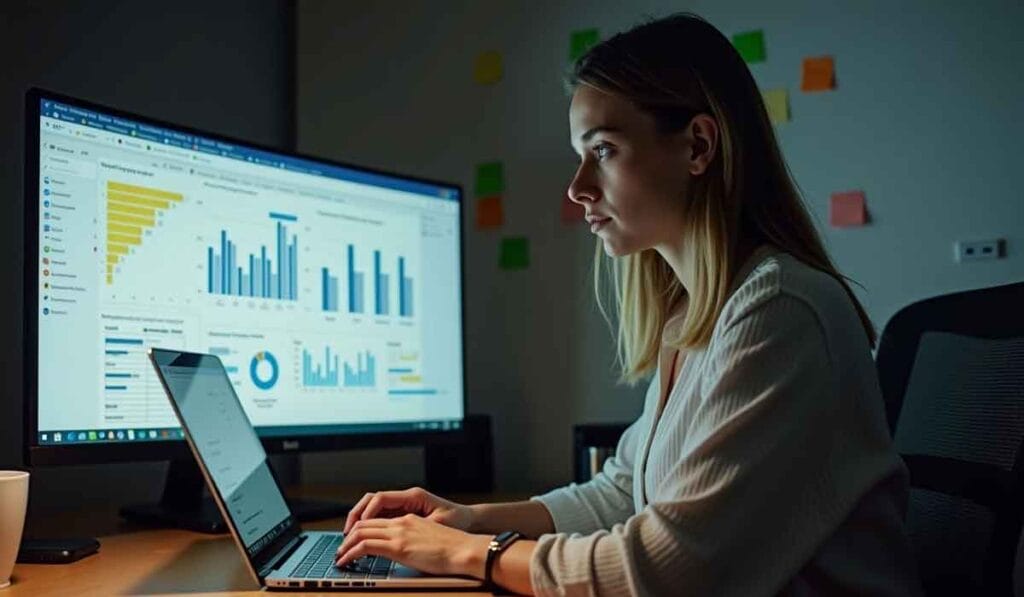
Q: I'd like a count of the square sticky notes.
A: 10